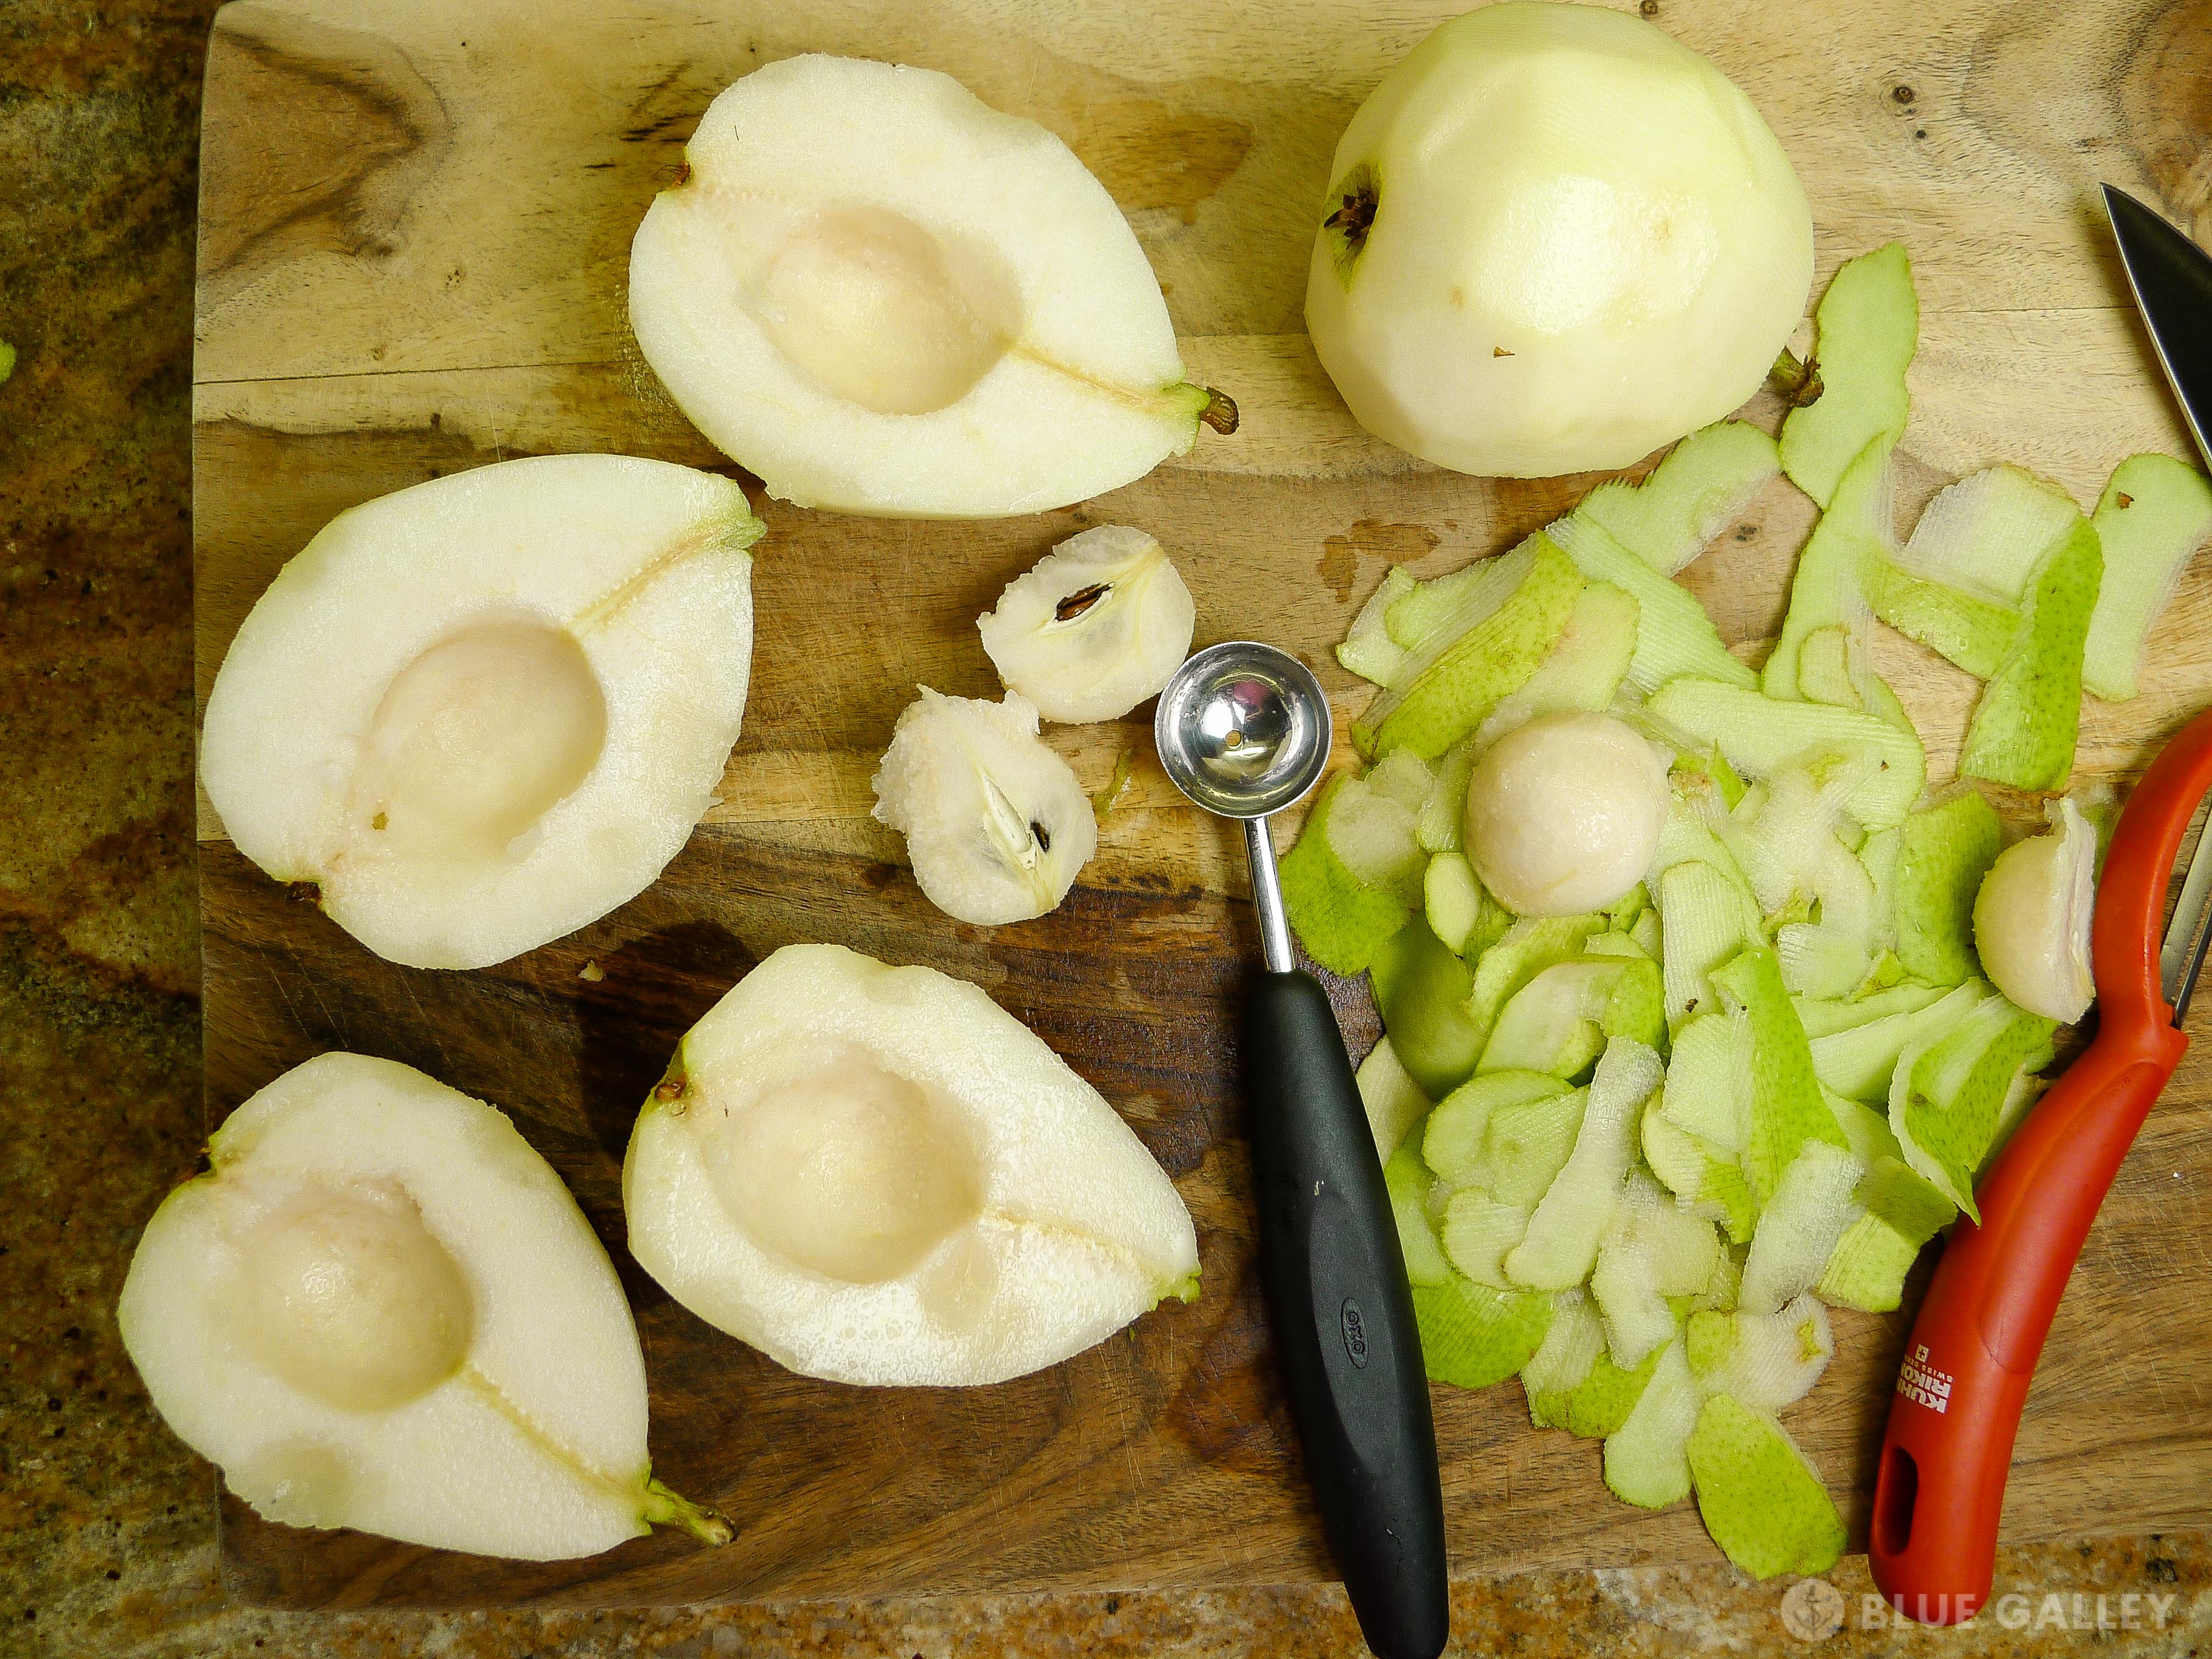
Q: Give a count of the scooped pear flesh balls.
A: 4